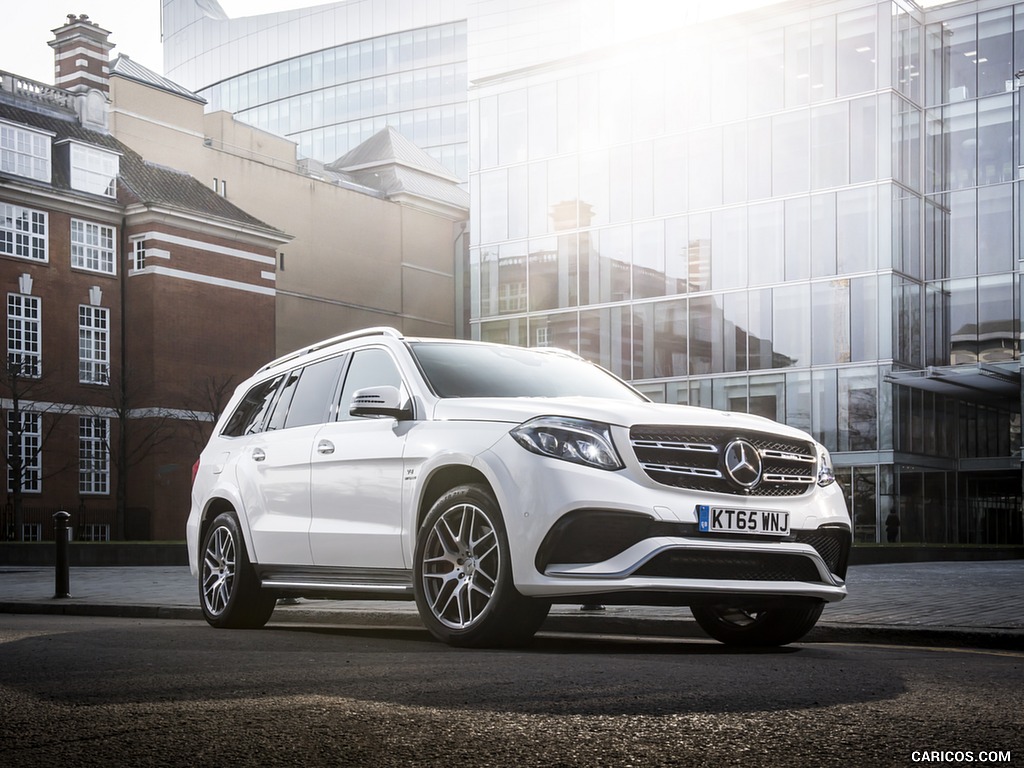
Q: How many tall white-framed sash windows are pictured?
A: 4